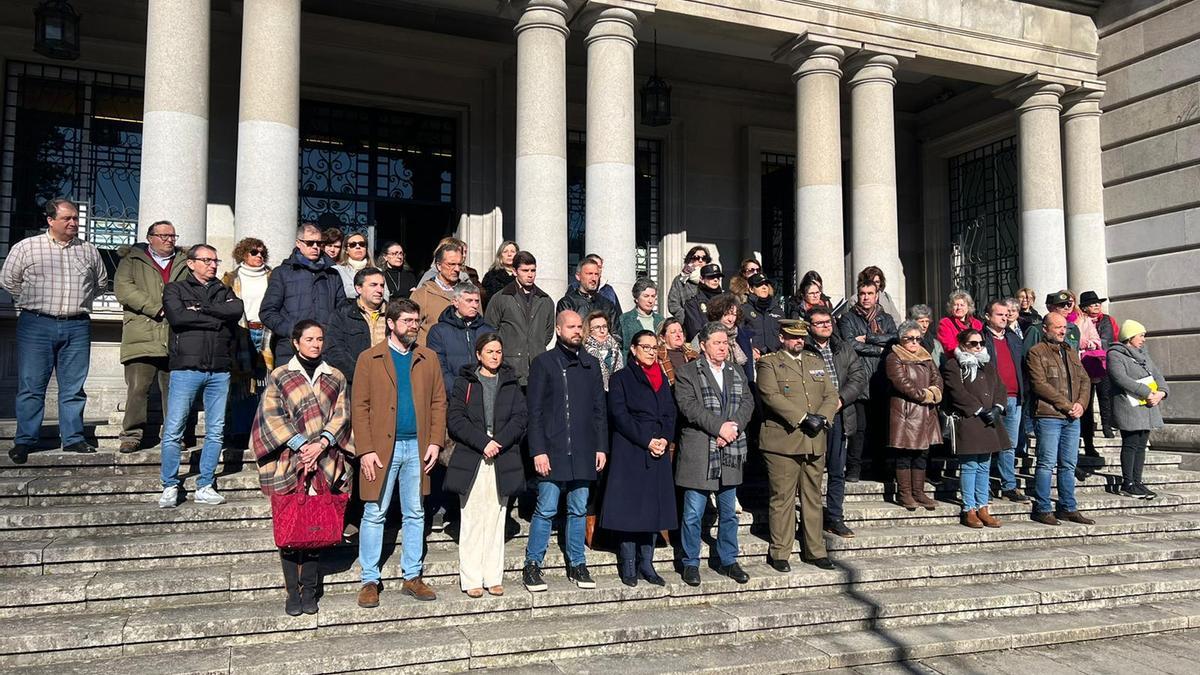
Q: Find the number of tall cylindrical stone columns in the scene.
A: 8